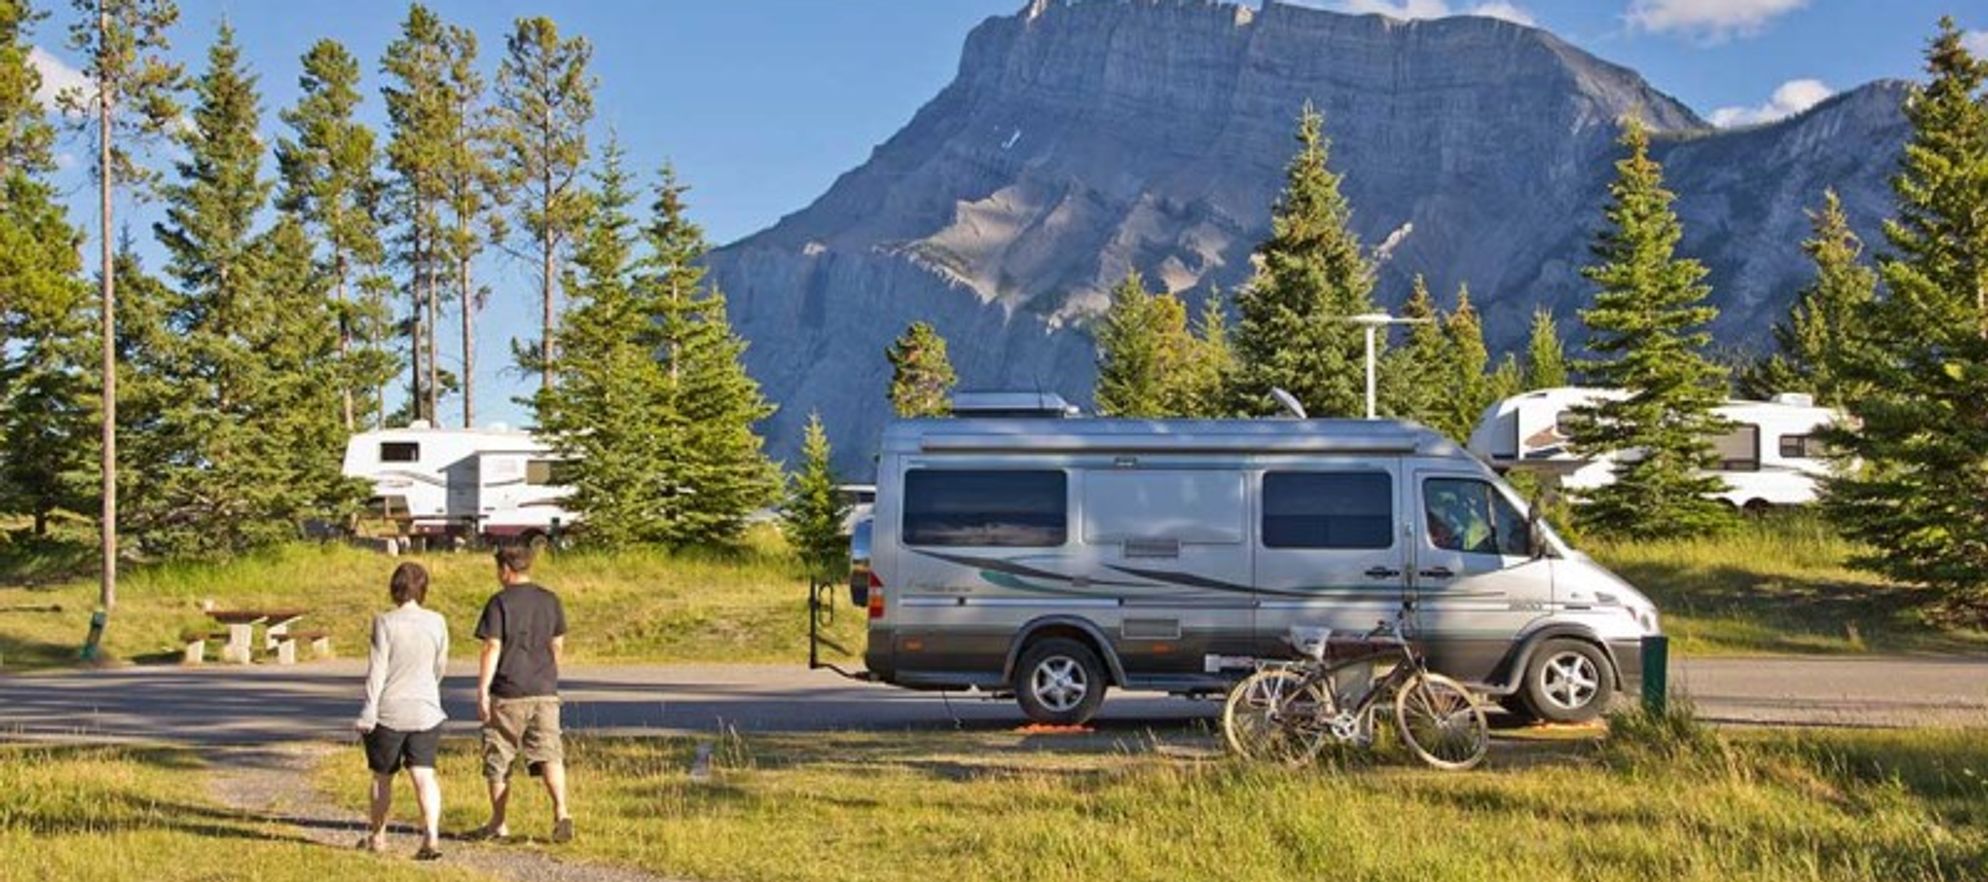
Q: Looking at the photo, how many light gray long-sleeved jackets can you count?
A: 1